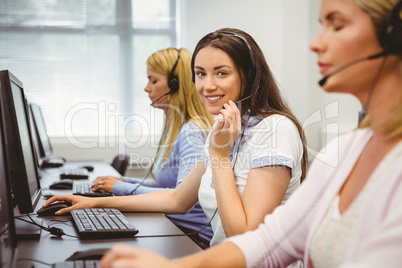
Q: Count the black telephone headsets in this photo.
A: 3